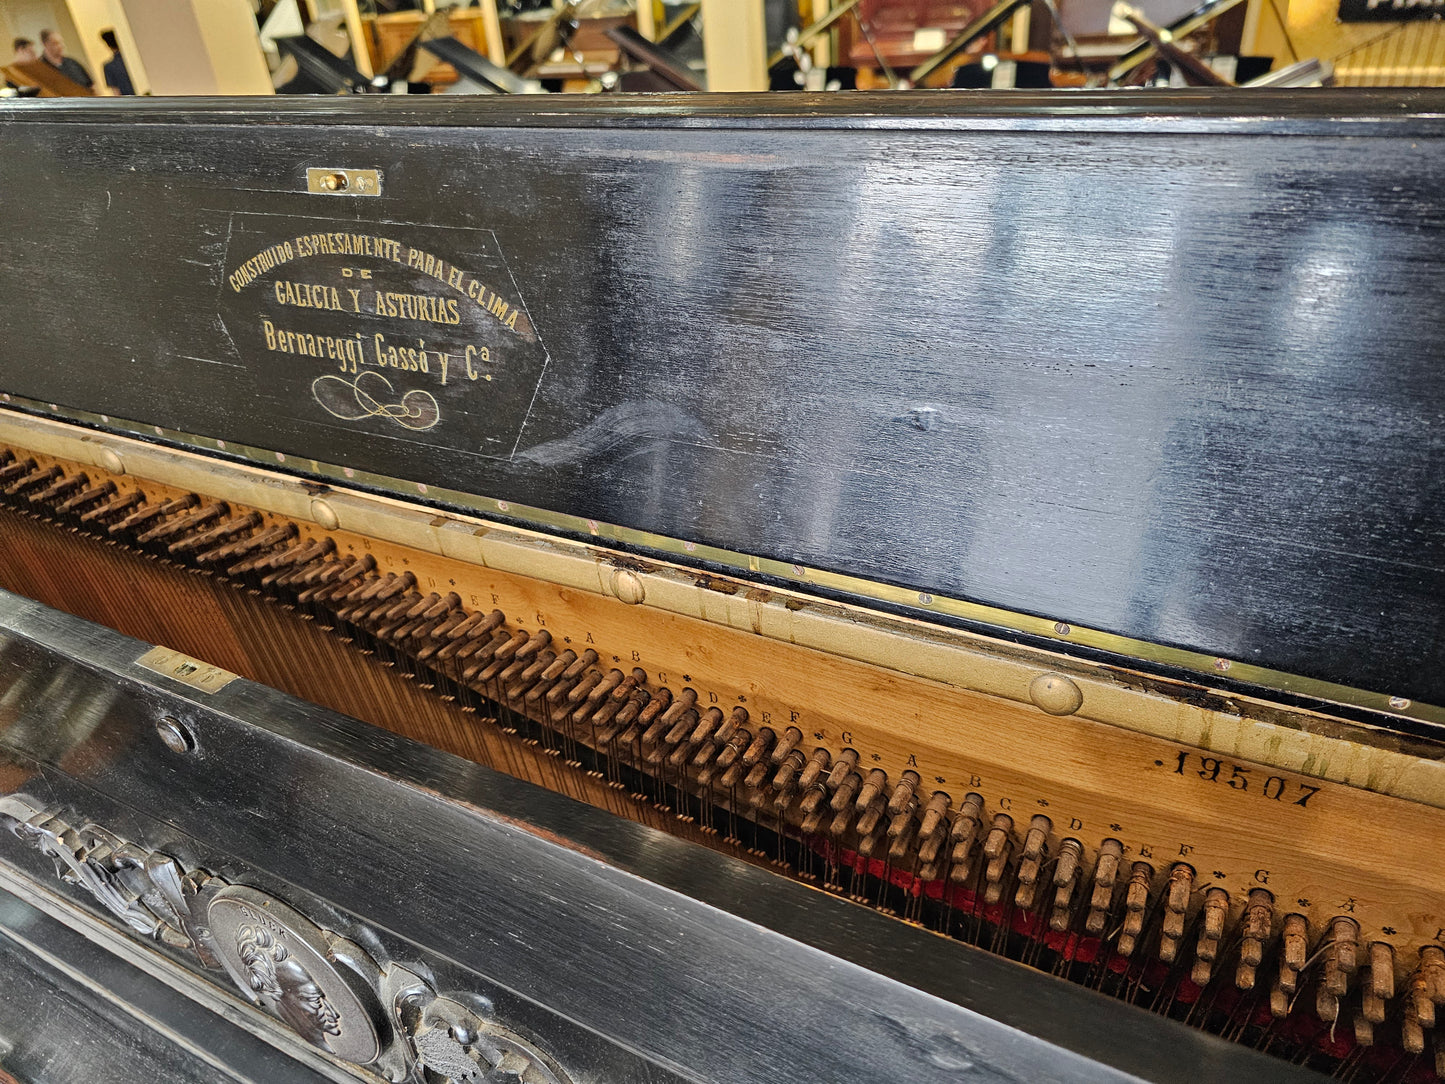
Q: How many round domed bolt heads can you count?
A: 4